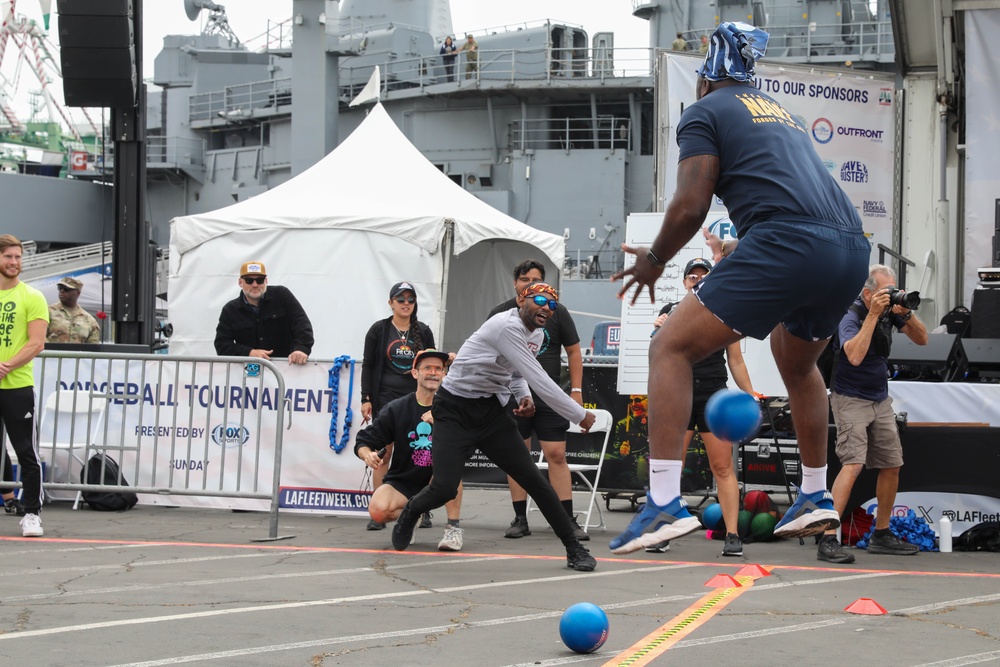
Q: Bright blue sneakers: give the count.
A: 2